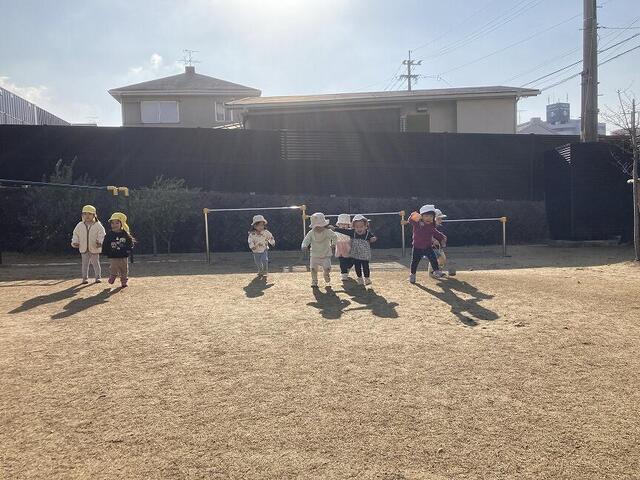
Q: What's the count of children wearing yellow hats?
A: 2